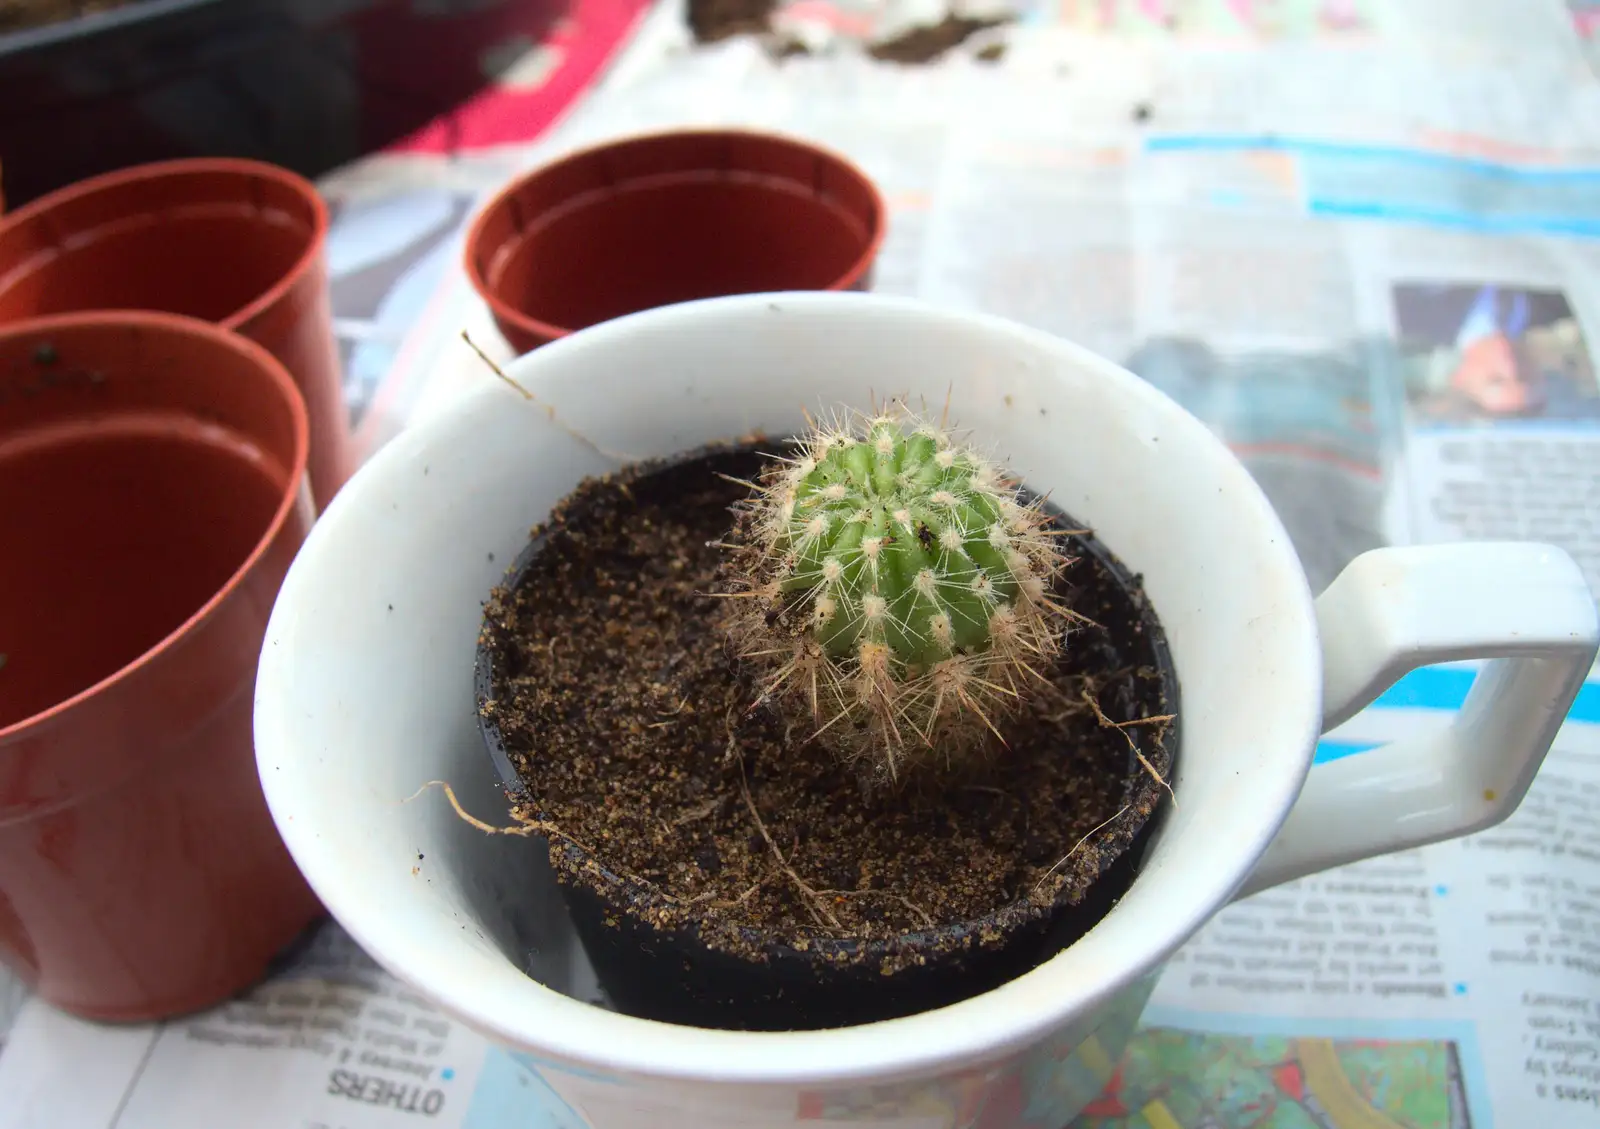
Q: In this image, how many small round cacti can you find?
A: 1